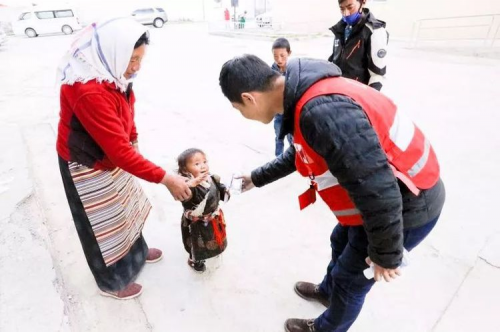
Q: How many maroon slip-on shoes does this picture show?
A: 2